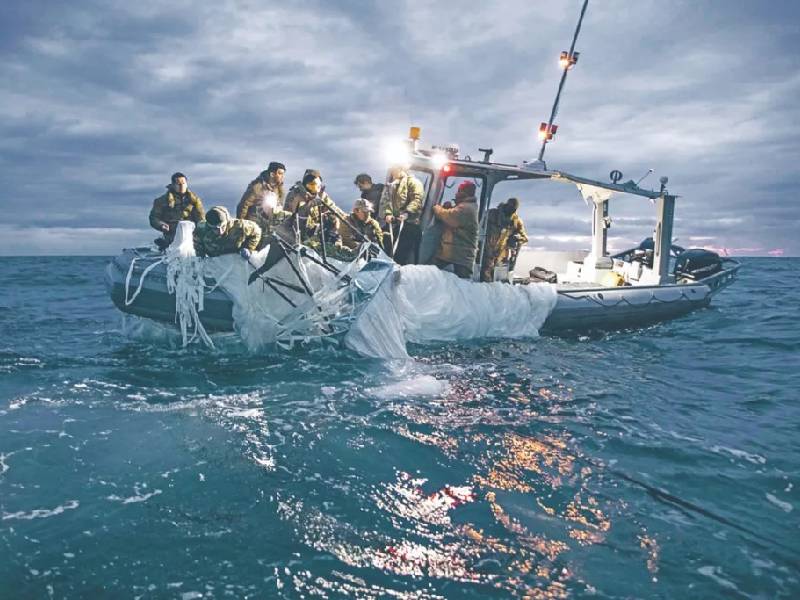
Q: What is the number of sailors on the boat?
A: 9